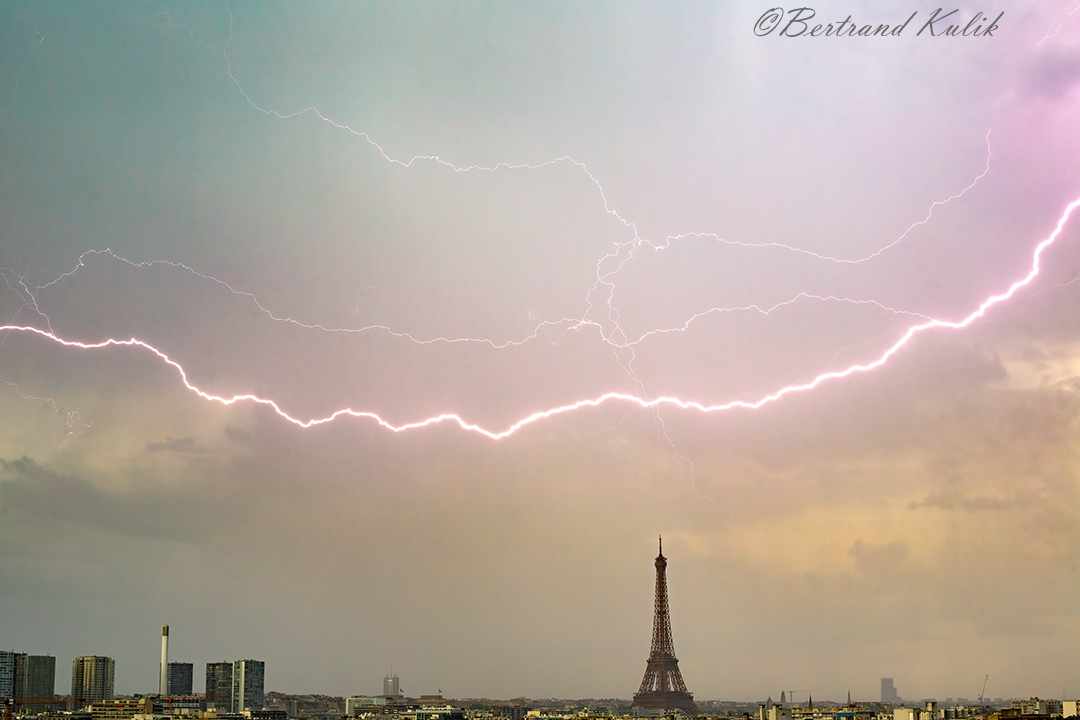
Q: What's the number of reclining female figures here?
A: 0